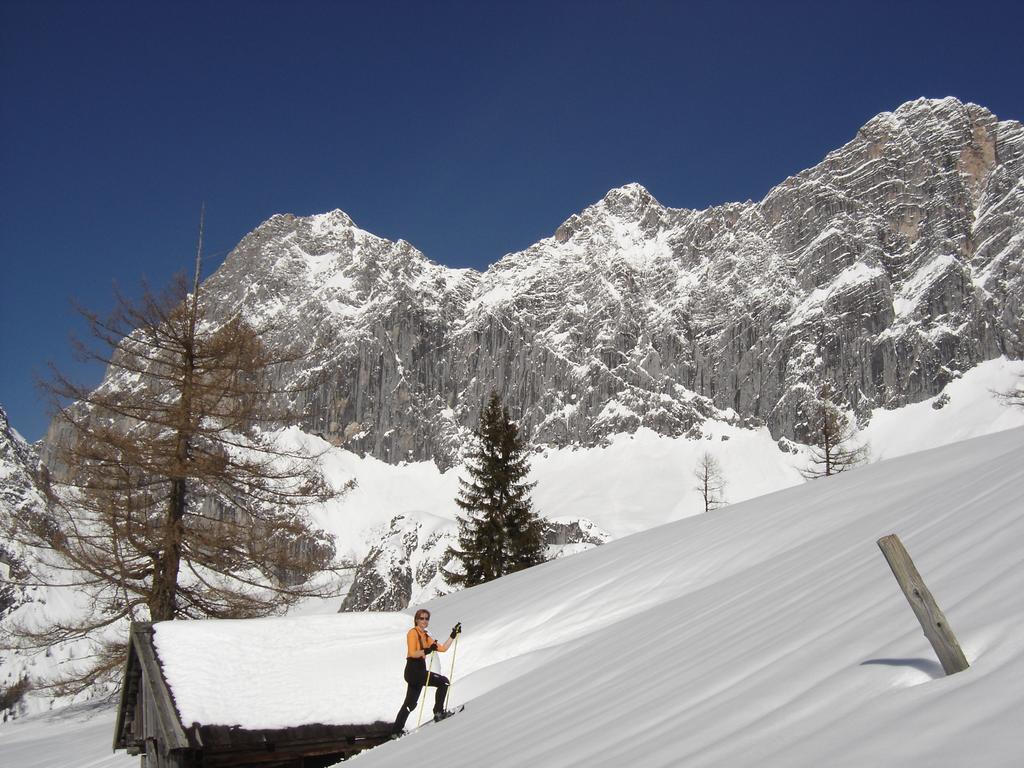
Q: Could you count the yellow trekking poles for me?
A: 2